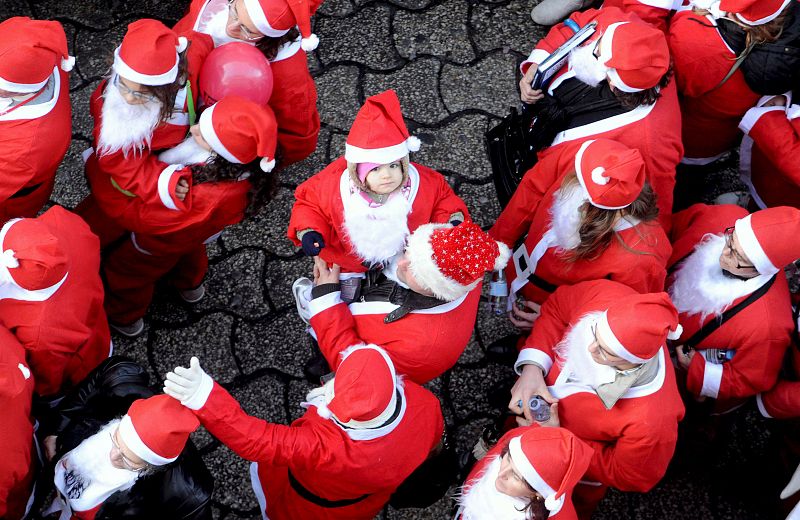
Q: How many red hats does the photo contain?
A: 15